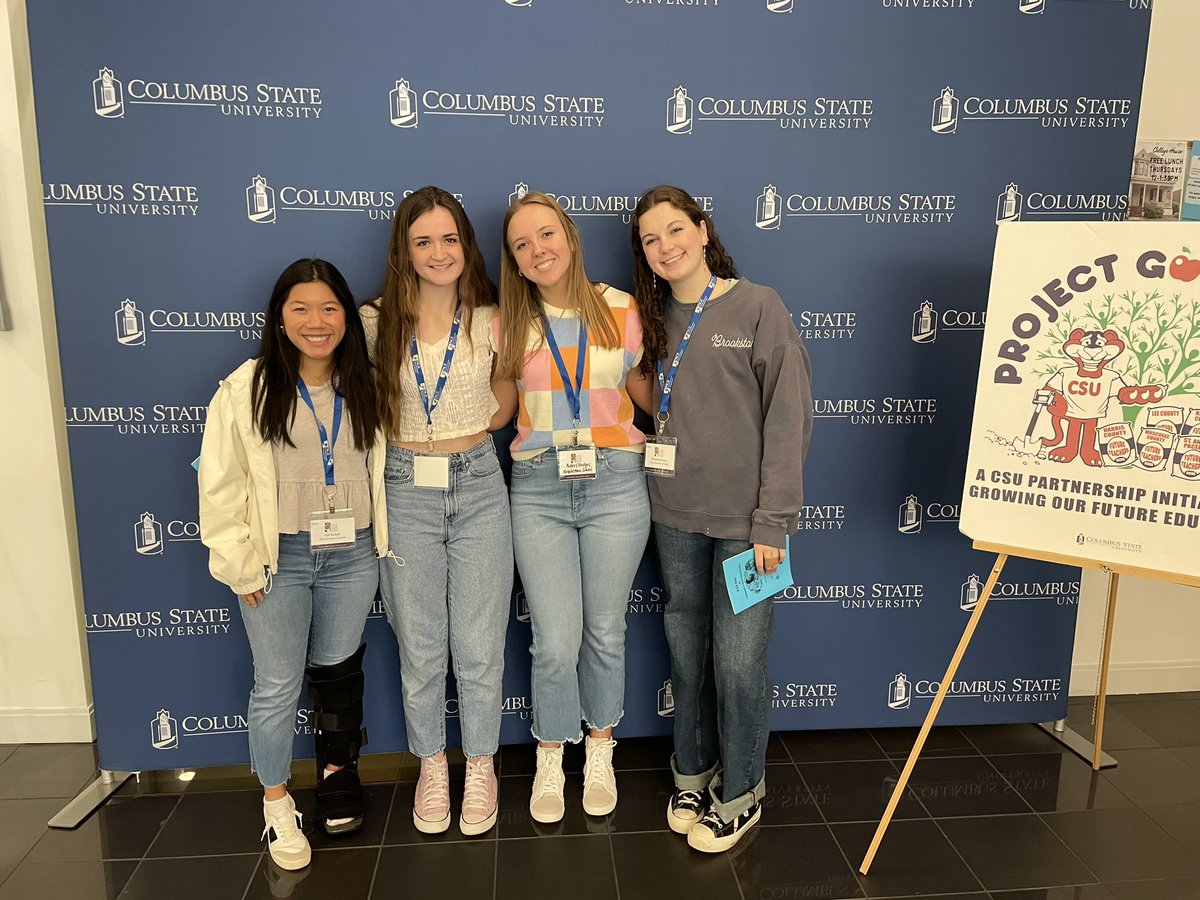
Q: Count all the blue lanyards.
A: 4